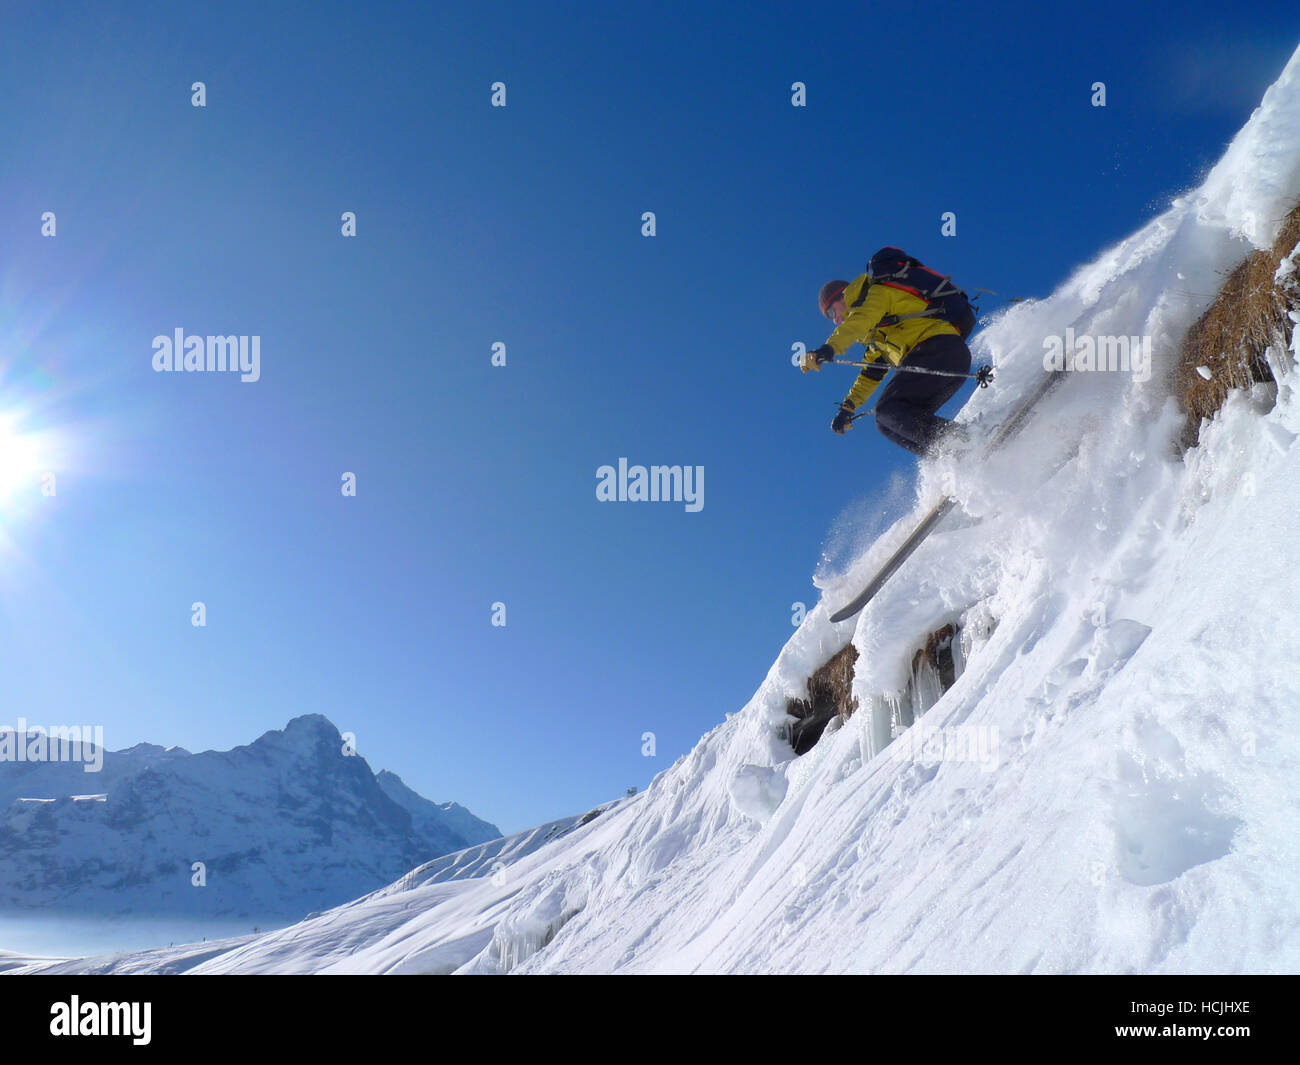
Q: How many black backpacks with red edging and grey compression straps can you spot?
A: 1